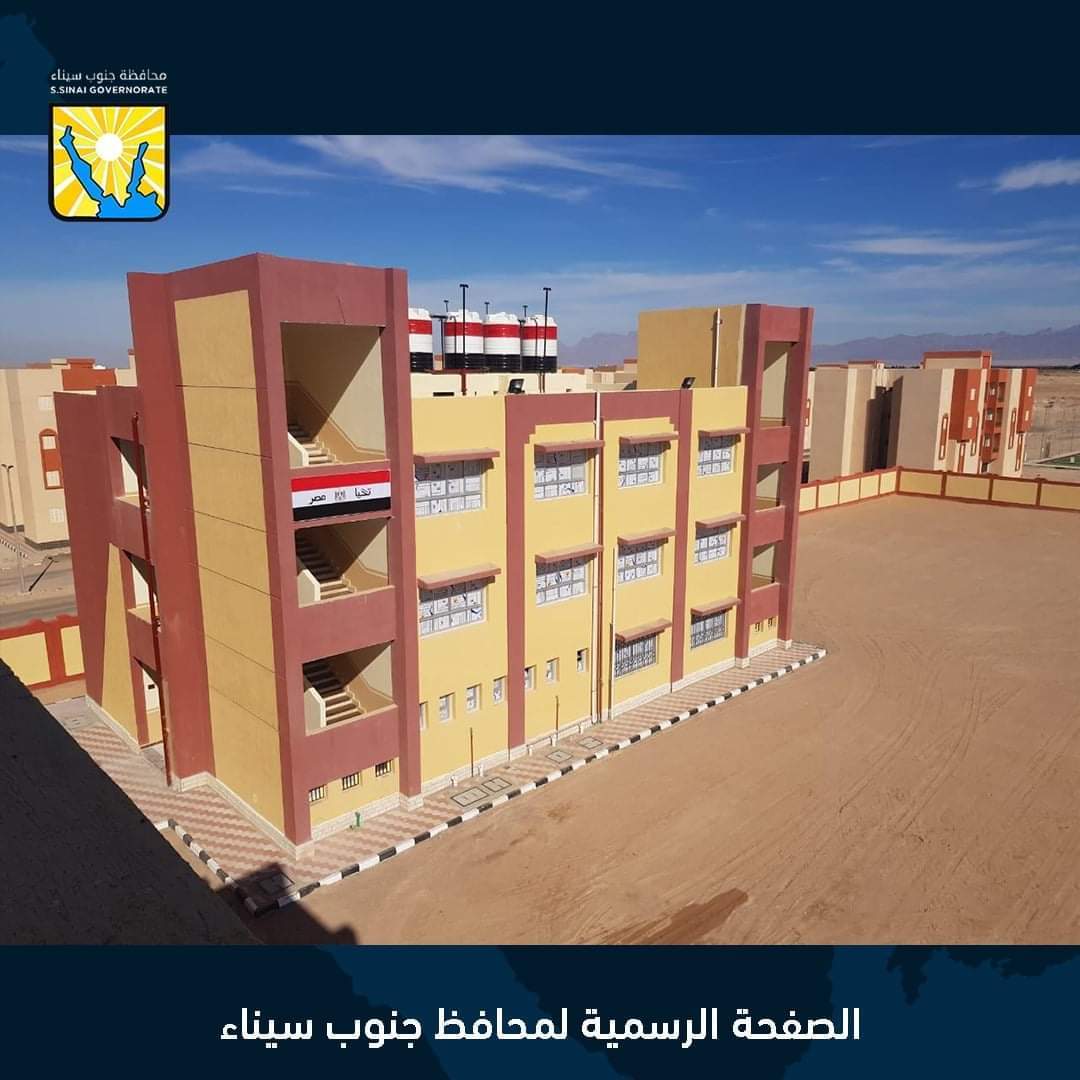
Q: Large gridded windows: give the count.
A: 10